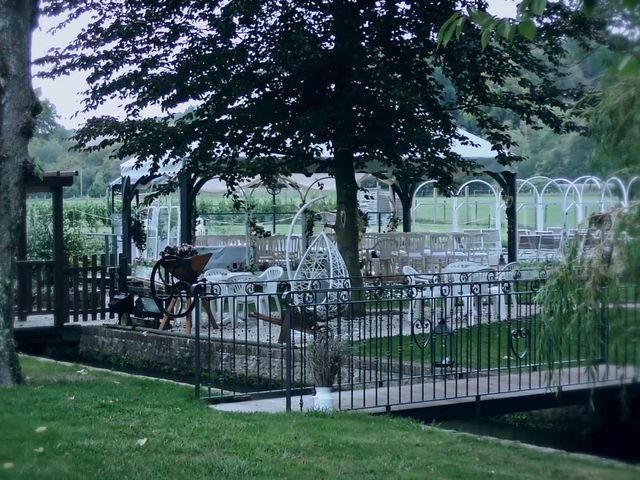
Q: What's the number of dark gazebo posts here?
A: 4